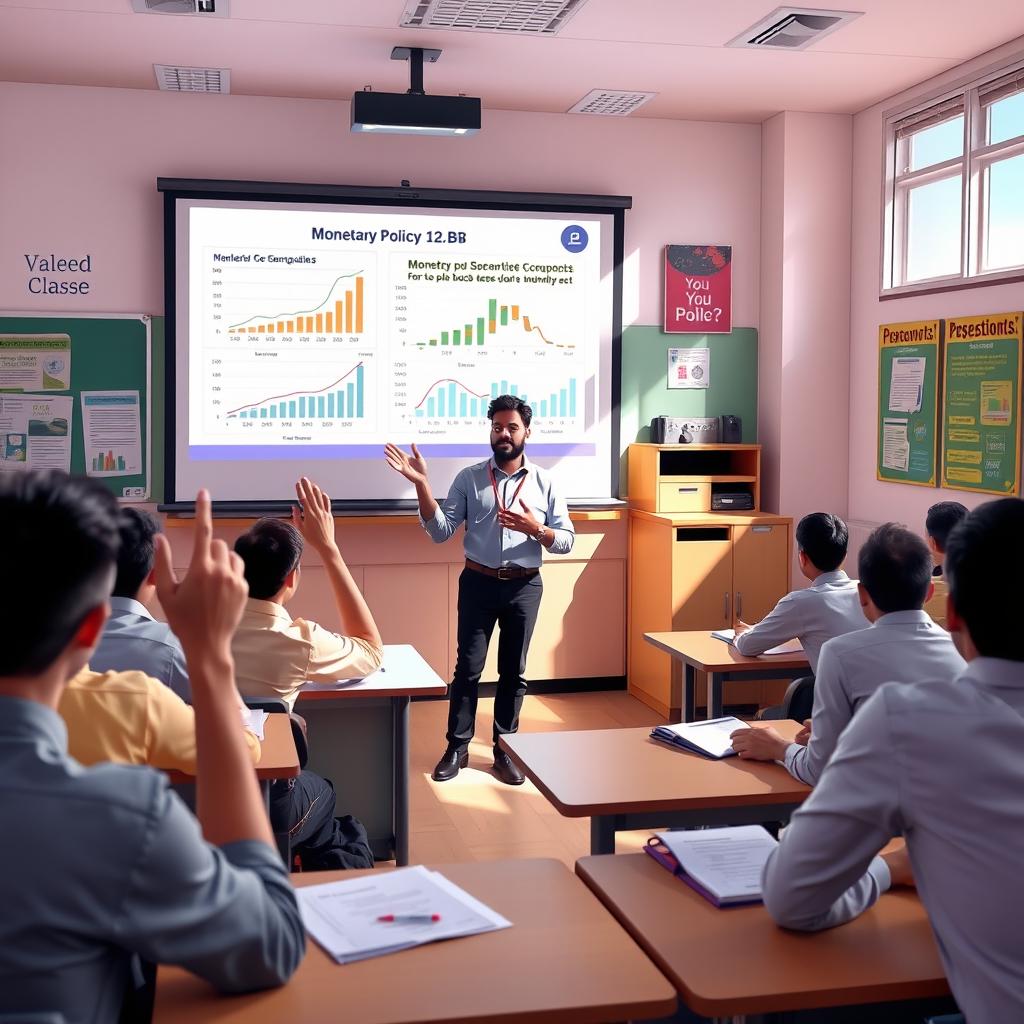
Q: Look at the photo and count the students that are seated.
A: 8